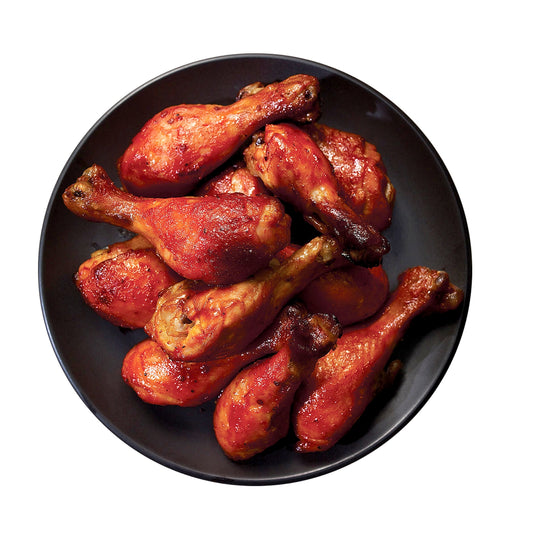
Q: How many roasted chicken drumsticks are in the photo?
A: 11